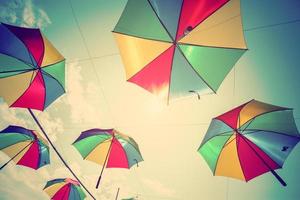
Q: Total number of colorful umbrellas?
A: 6